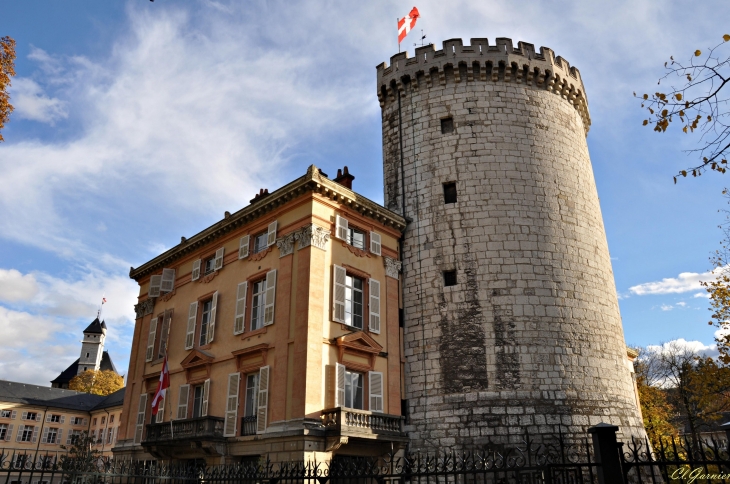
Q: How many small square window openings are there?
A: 3